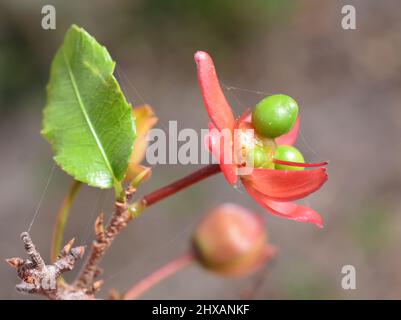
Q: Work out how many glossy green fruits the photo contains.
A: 2